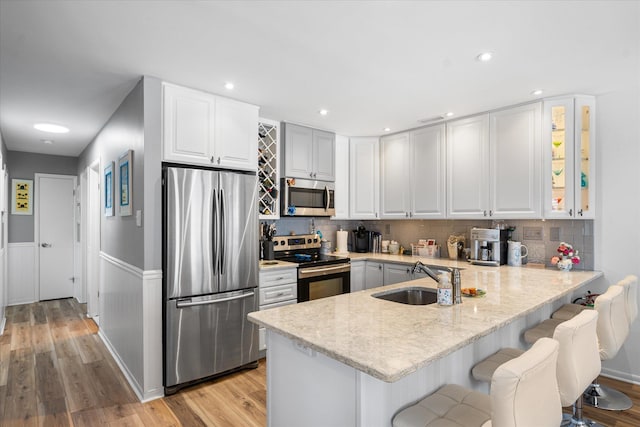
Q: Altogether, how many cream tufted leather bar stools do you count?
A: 4